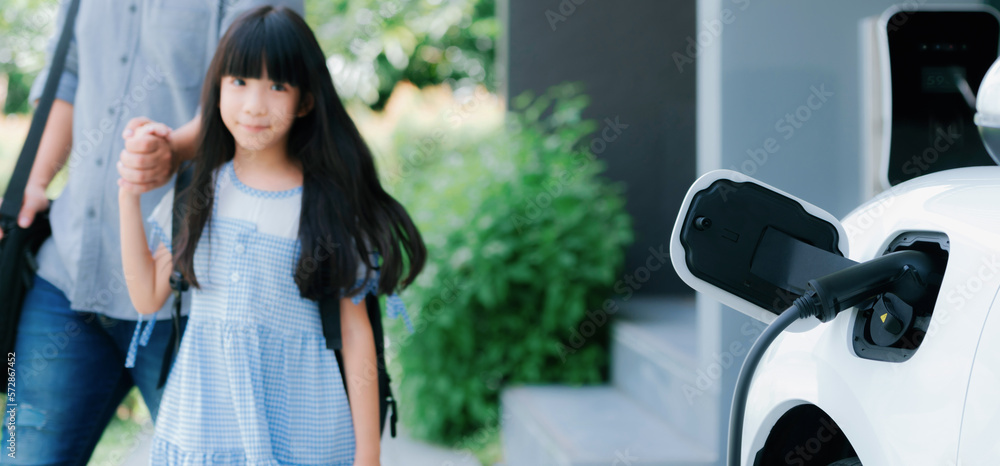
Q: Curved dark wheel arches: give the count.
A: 1